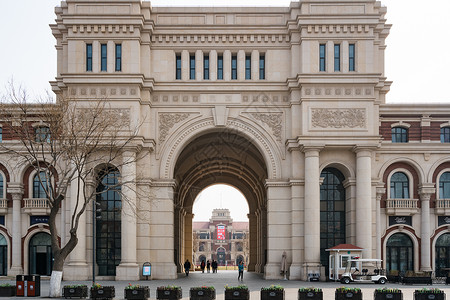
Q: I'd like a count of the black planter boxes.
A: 12